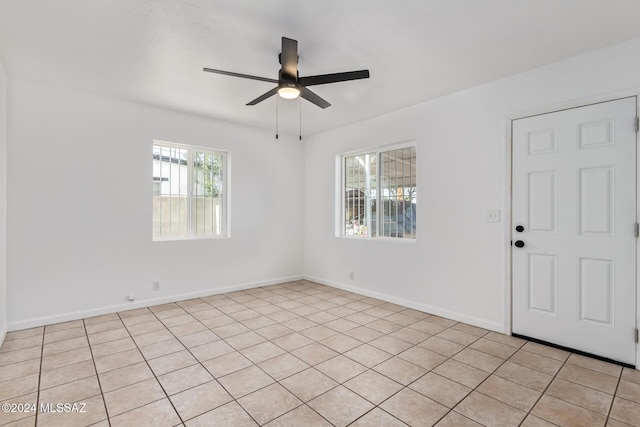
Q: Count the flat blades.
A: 5